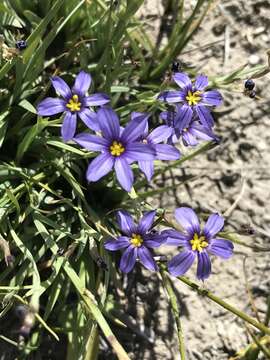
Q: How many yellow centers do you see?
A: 5